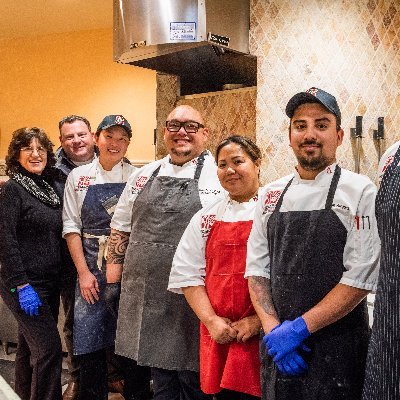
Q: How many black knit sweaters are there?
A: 1